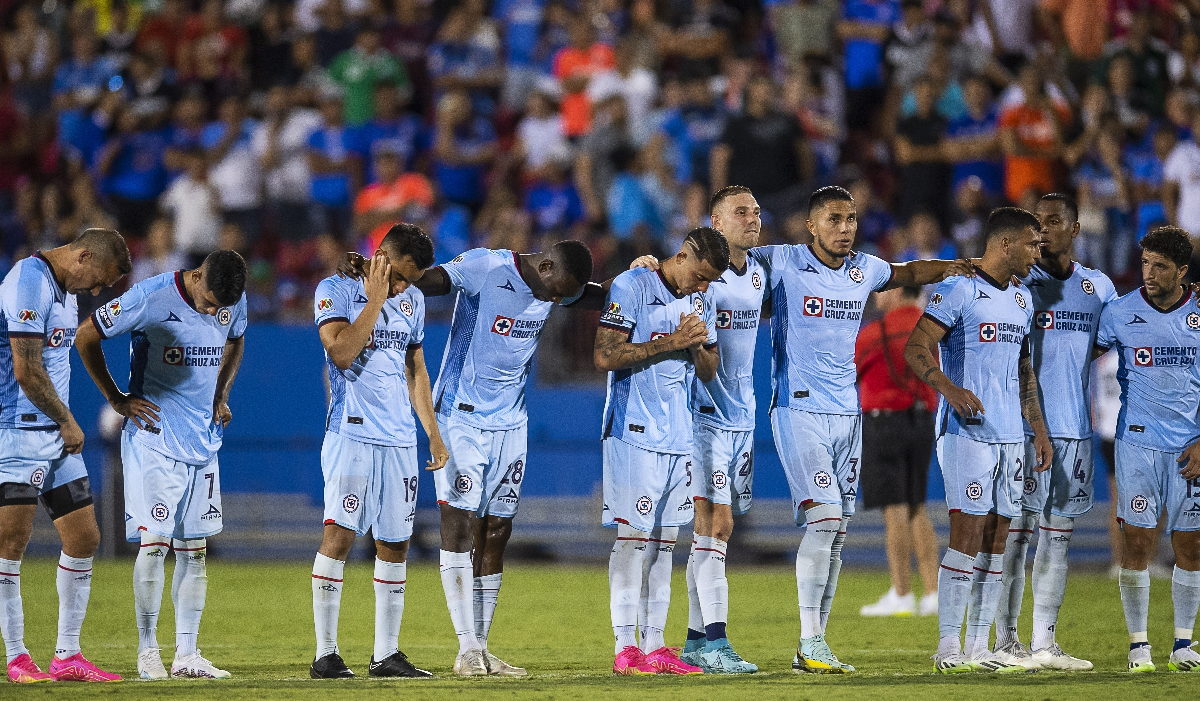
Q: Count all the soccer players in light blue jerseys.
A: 10